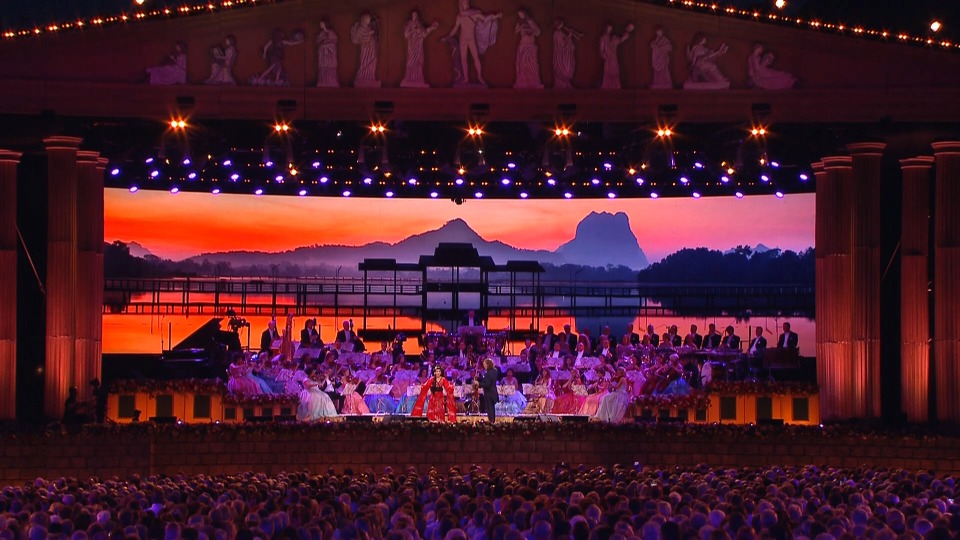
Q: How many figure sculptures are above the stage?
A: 13